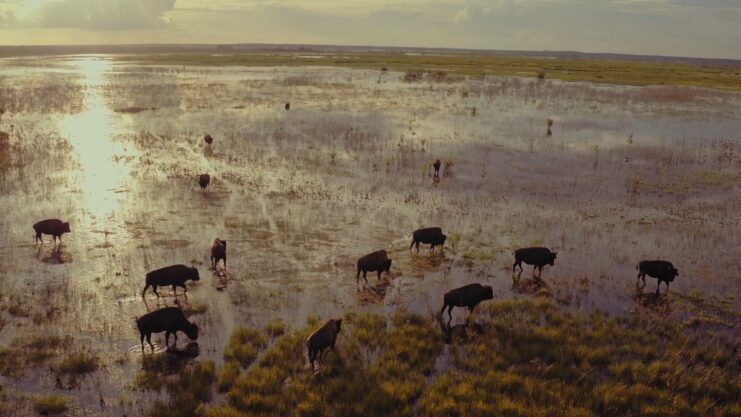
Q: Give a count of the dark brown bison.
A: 14